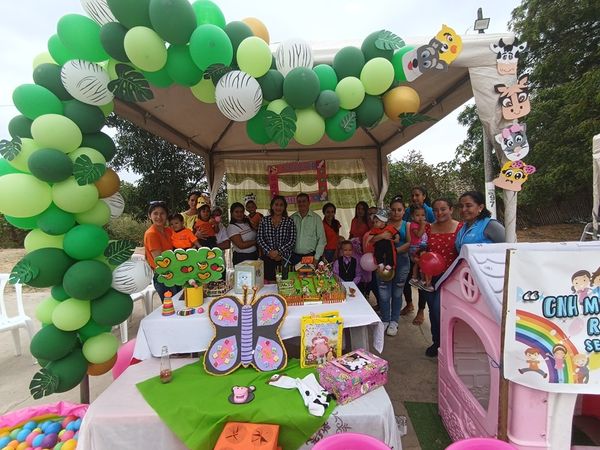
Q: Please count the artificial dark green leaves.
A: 11